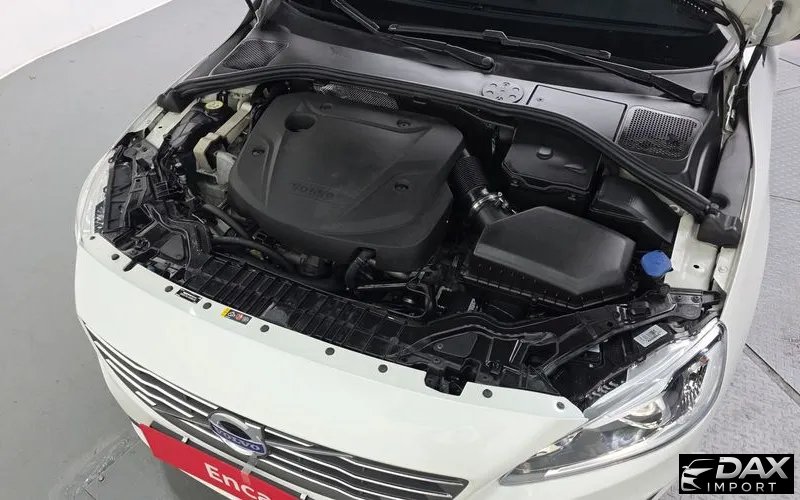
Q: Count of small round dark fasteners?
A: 9